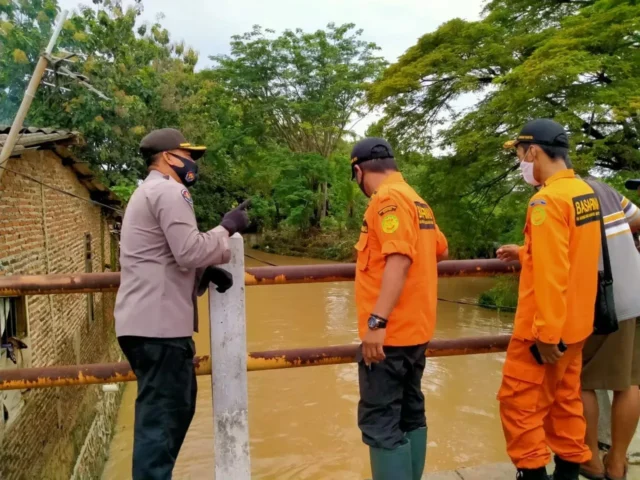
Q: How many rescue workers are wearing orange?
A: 2